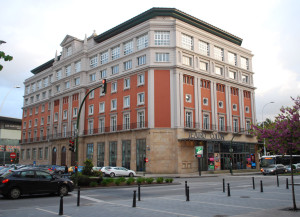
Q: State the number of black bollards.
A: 12